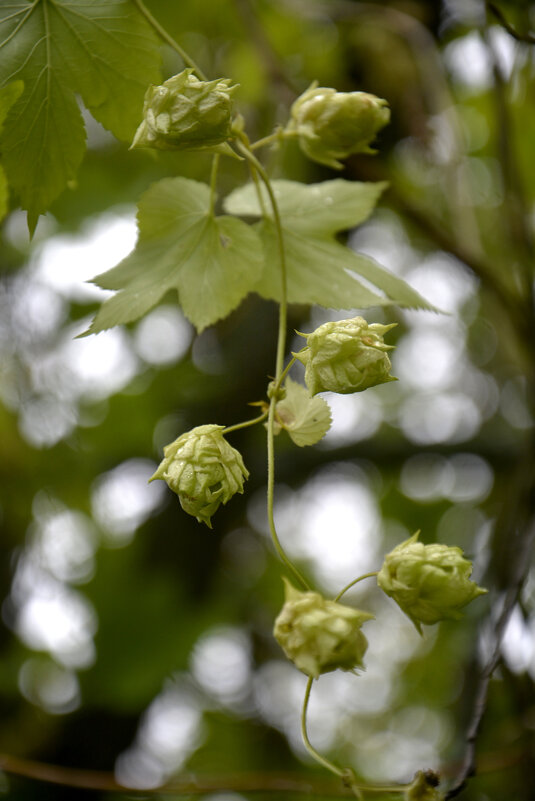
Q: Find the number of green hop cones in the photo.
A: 6